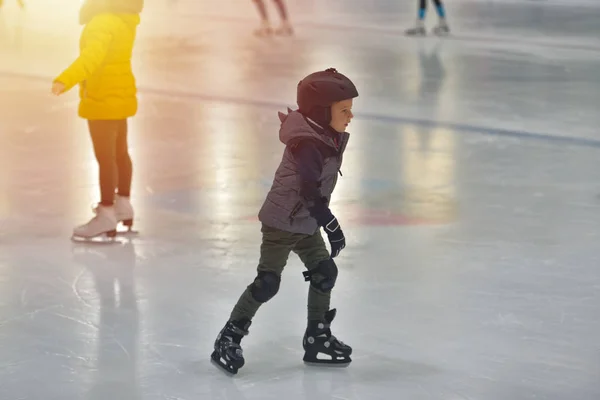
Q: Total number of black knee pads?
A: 2